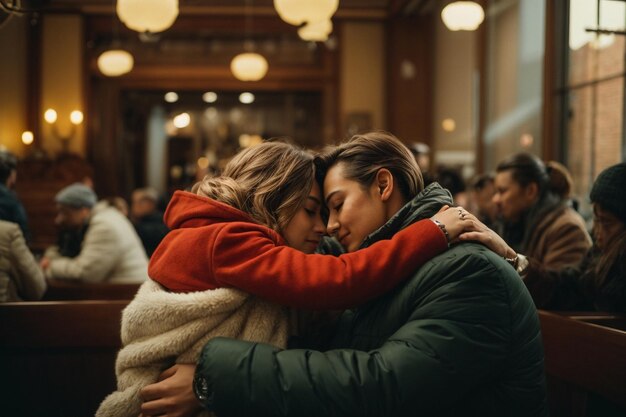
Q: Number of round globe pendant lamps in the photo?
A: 6